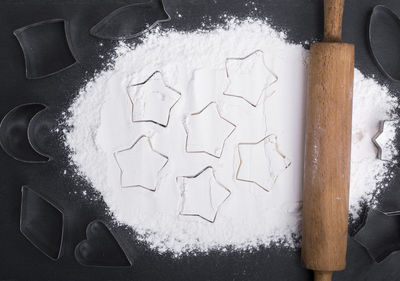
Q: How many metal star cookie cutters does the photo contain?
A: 2